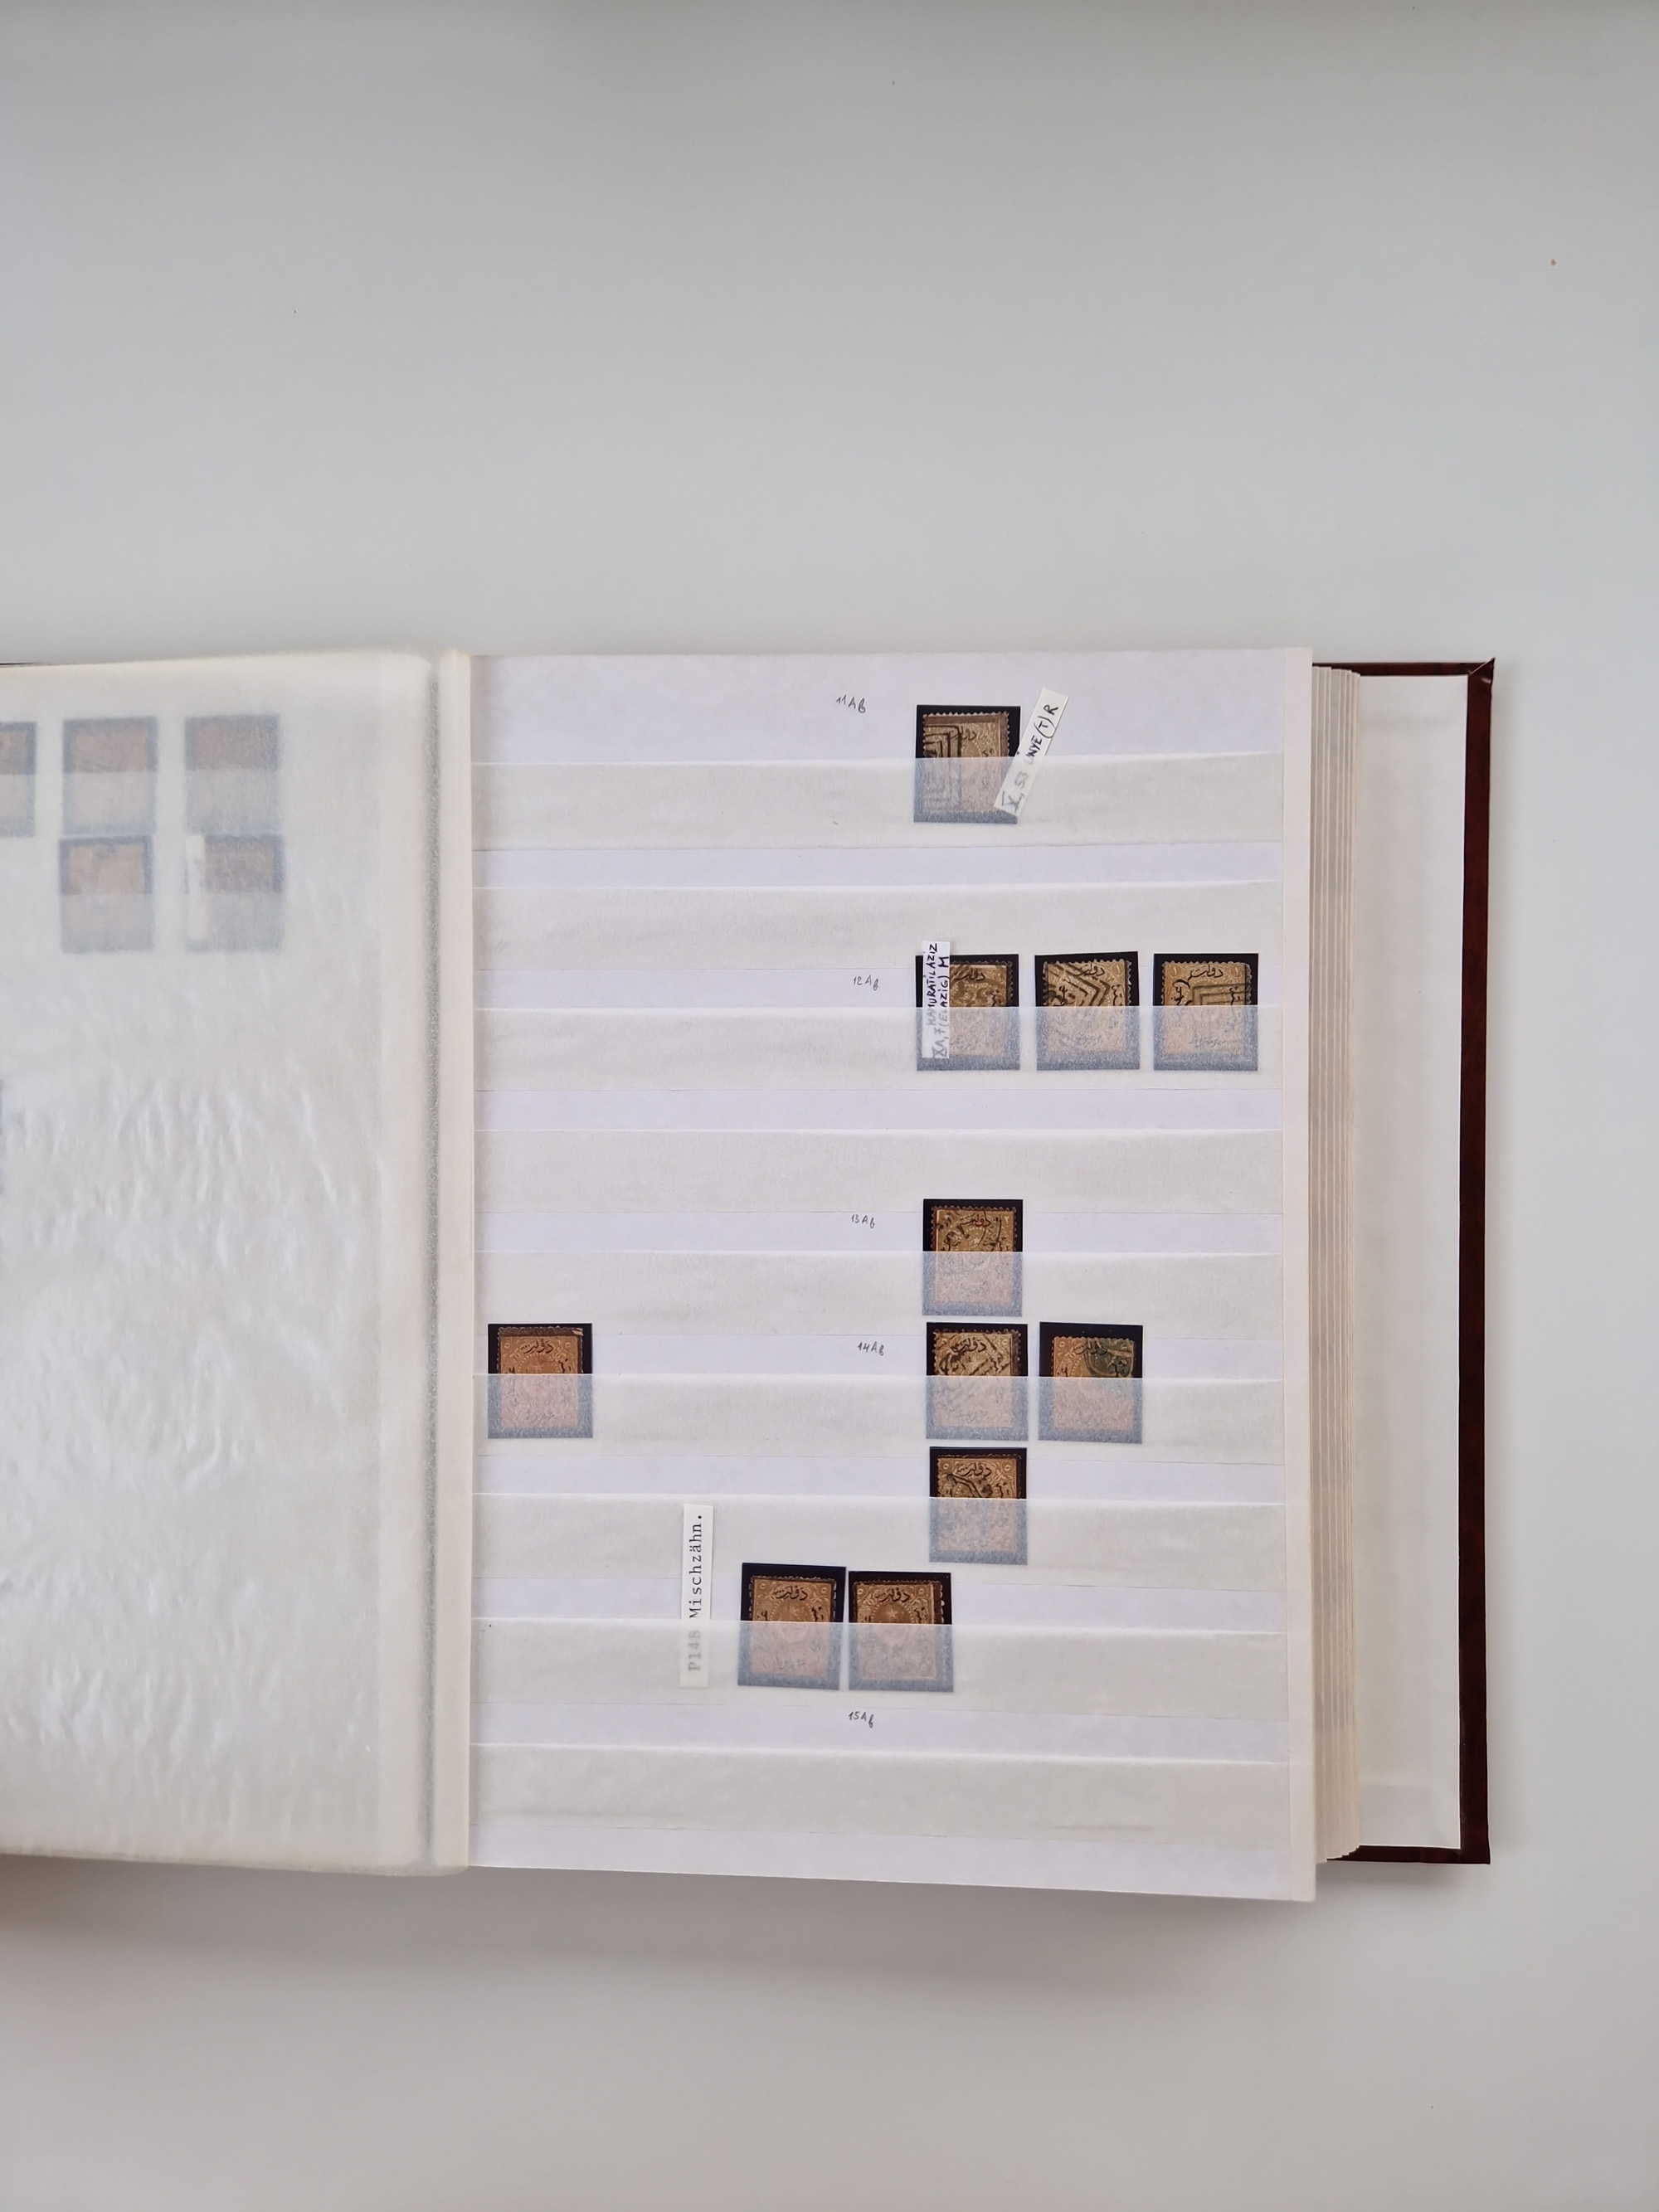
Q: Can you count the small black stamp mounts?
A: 11